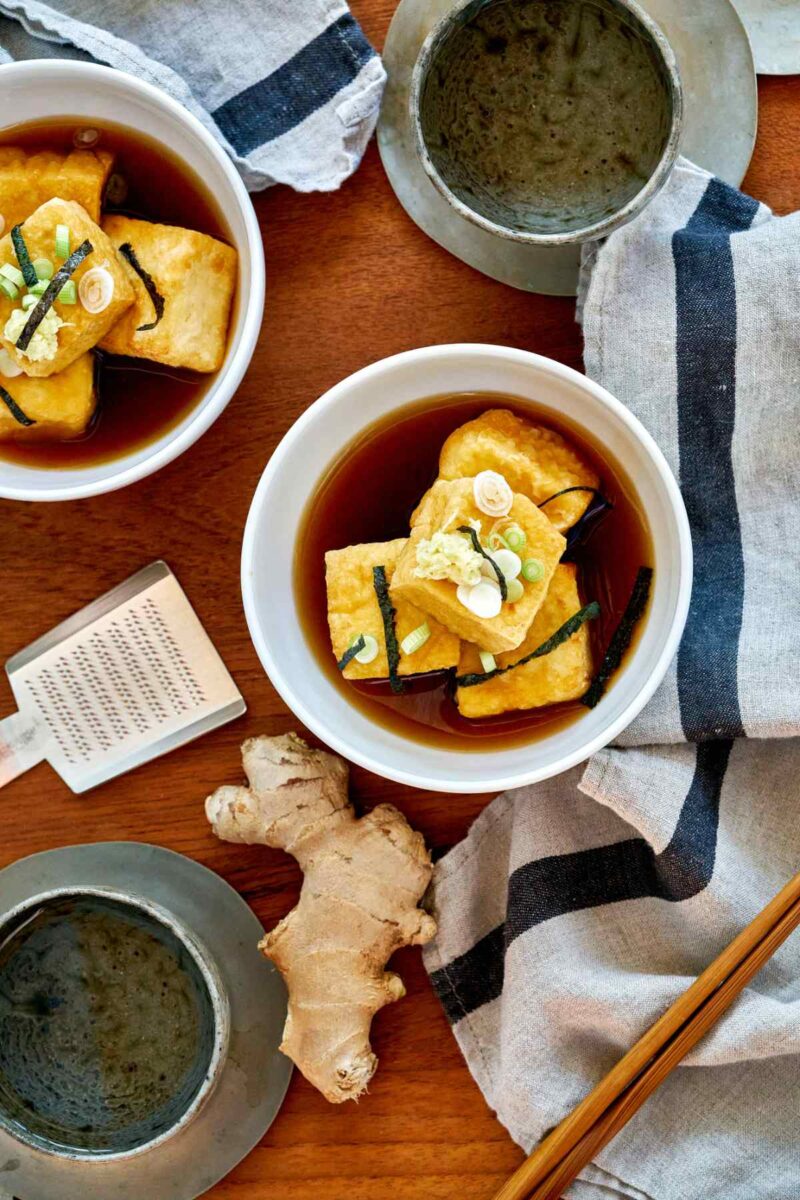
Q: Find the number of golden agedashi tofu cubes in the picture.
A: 8